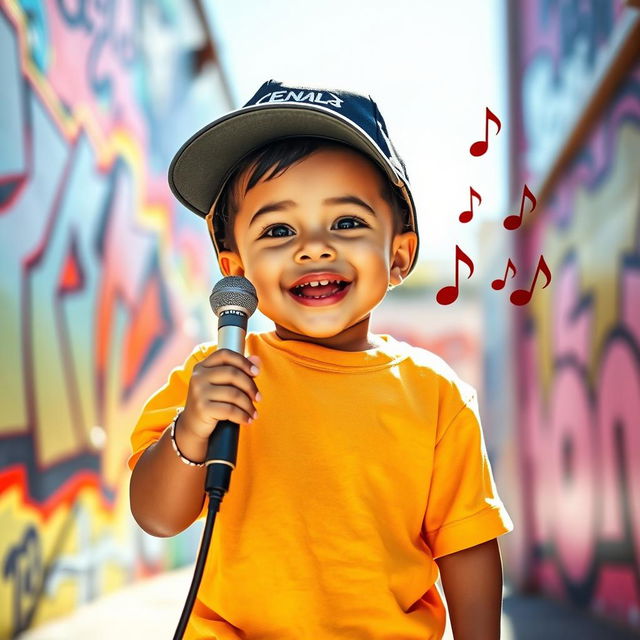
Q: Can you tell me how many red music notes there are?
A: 6